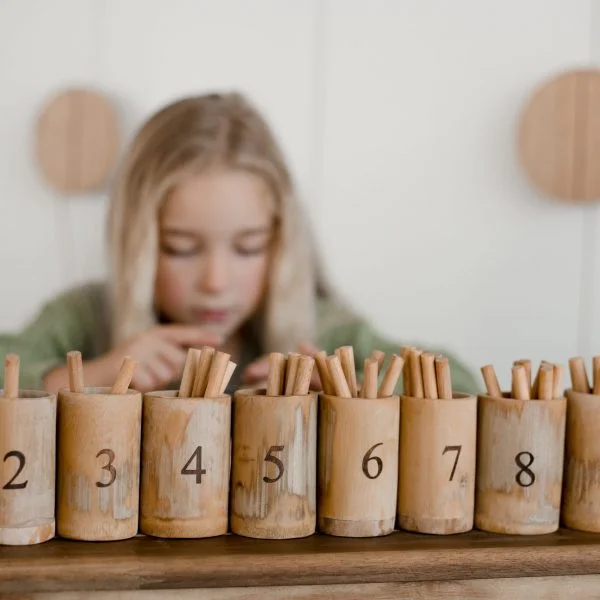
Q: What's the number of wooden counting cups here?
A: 8